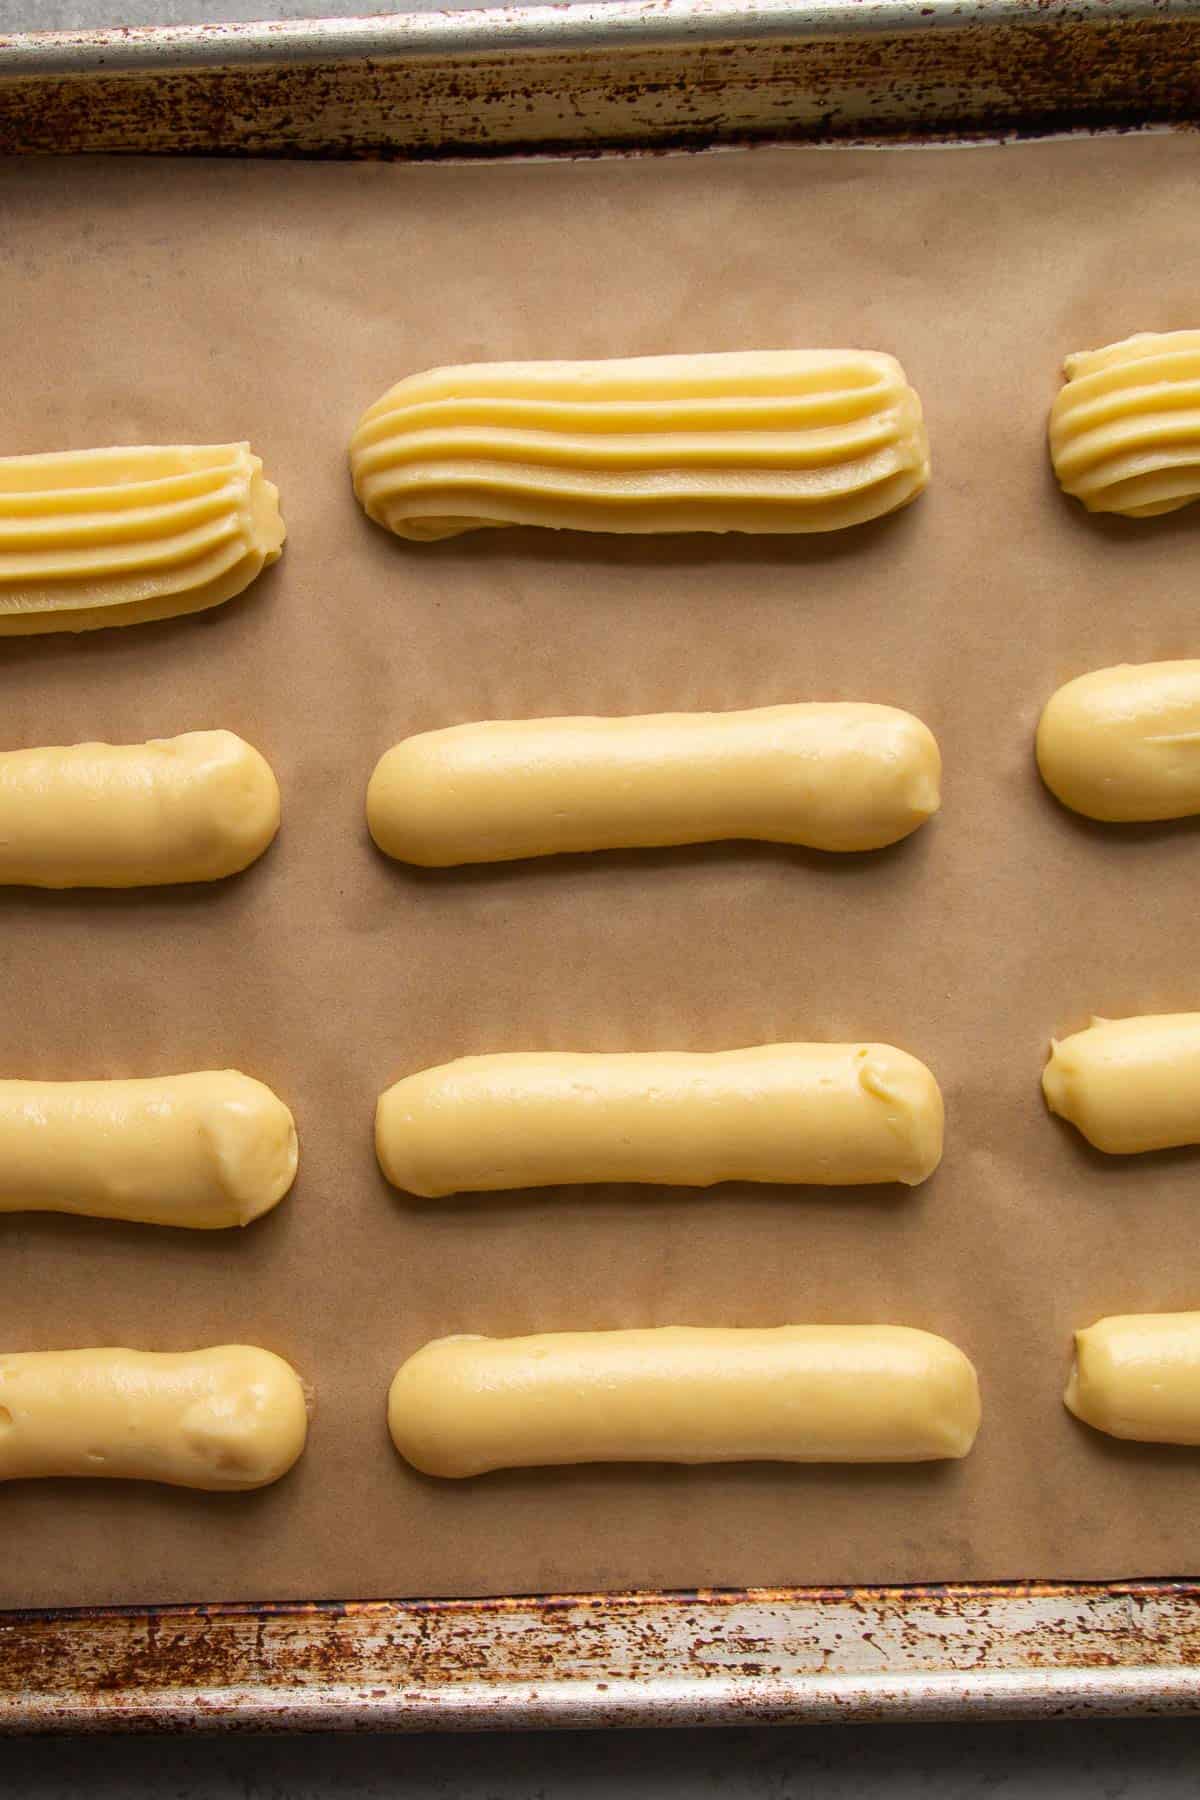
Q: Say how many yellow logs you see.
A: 12